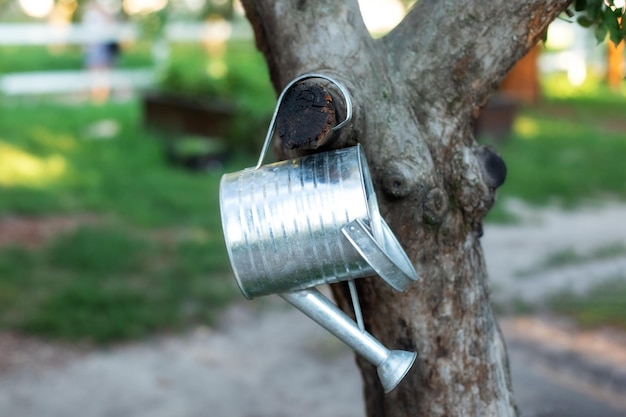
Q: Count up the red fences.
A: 0